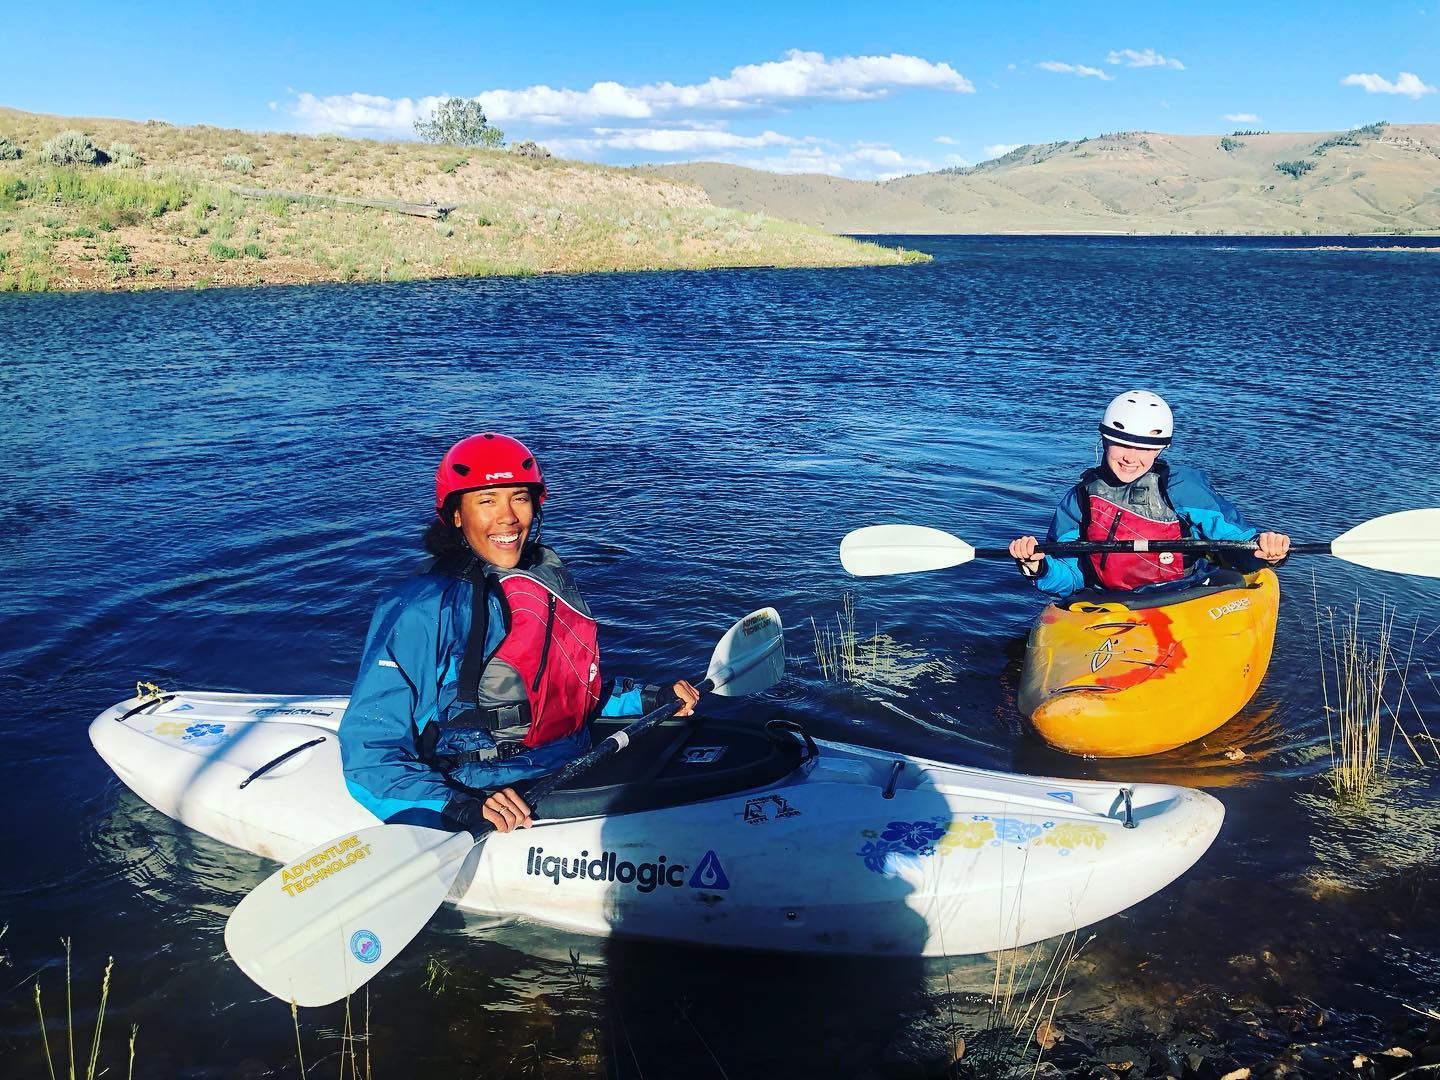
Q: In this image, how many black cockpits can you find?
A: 2